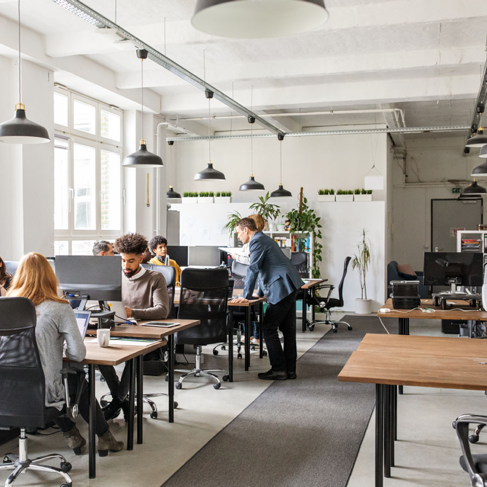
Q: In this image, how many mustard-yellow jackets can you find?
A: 1